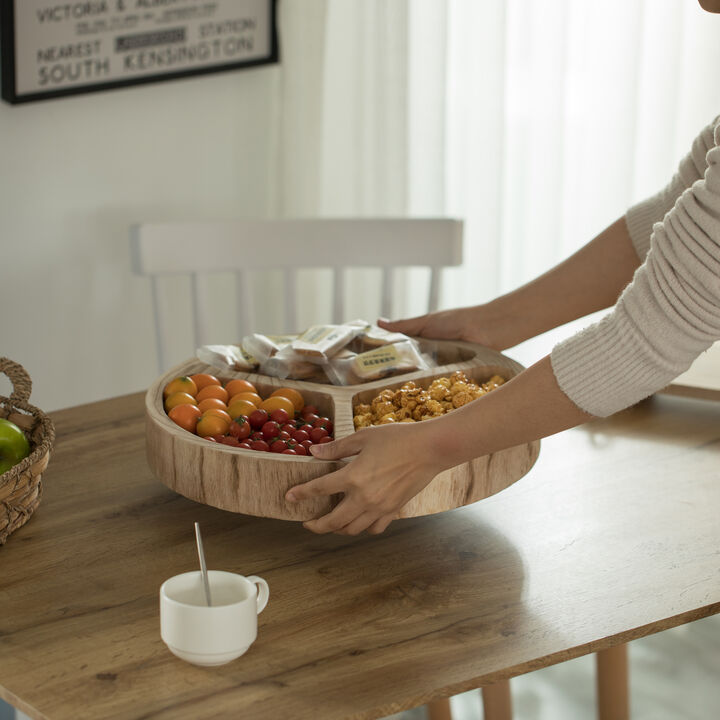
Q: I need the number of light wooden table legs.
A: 3